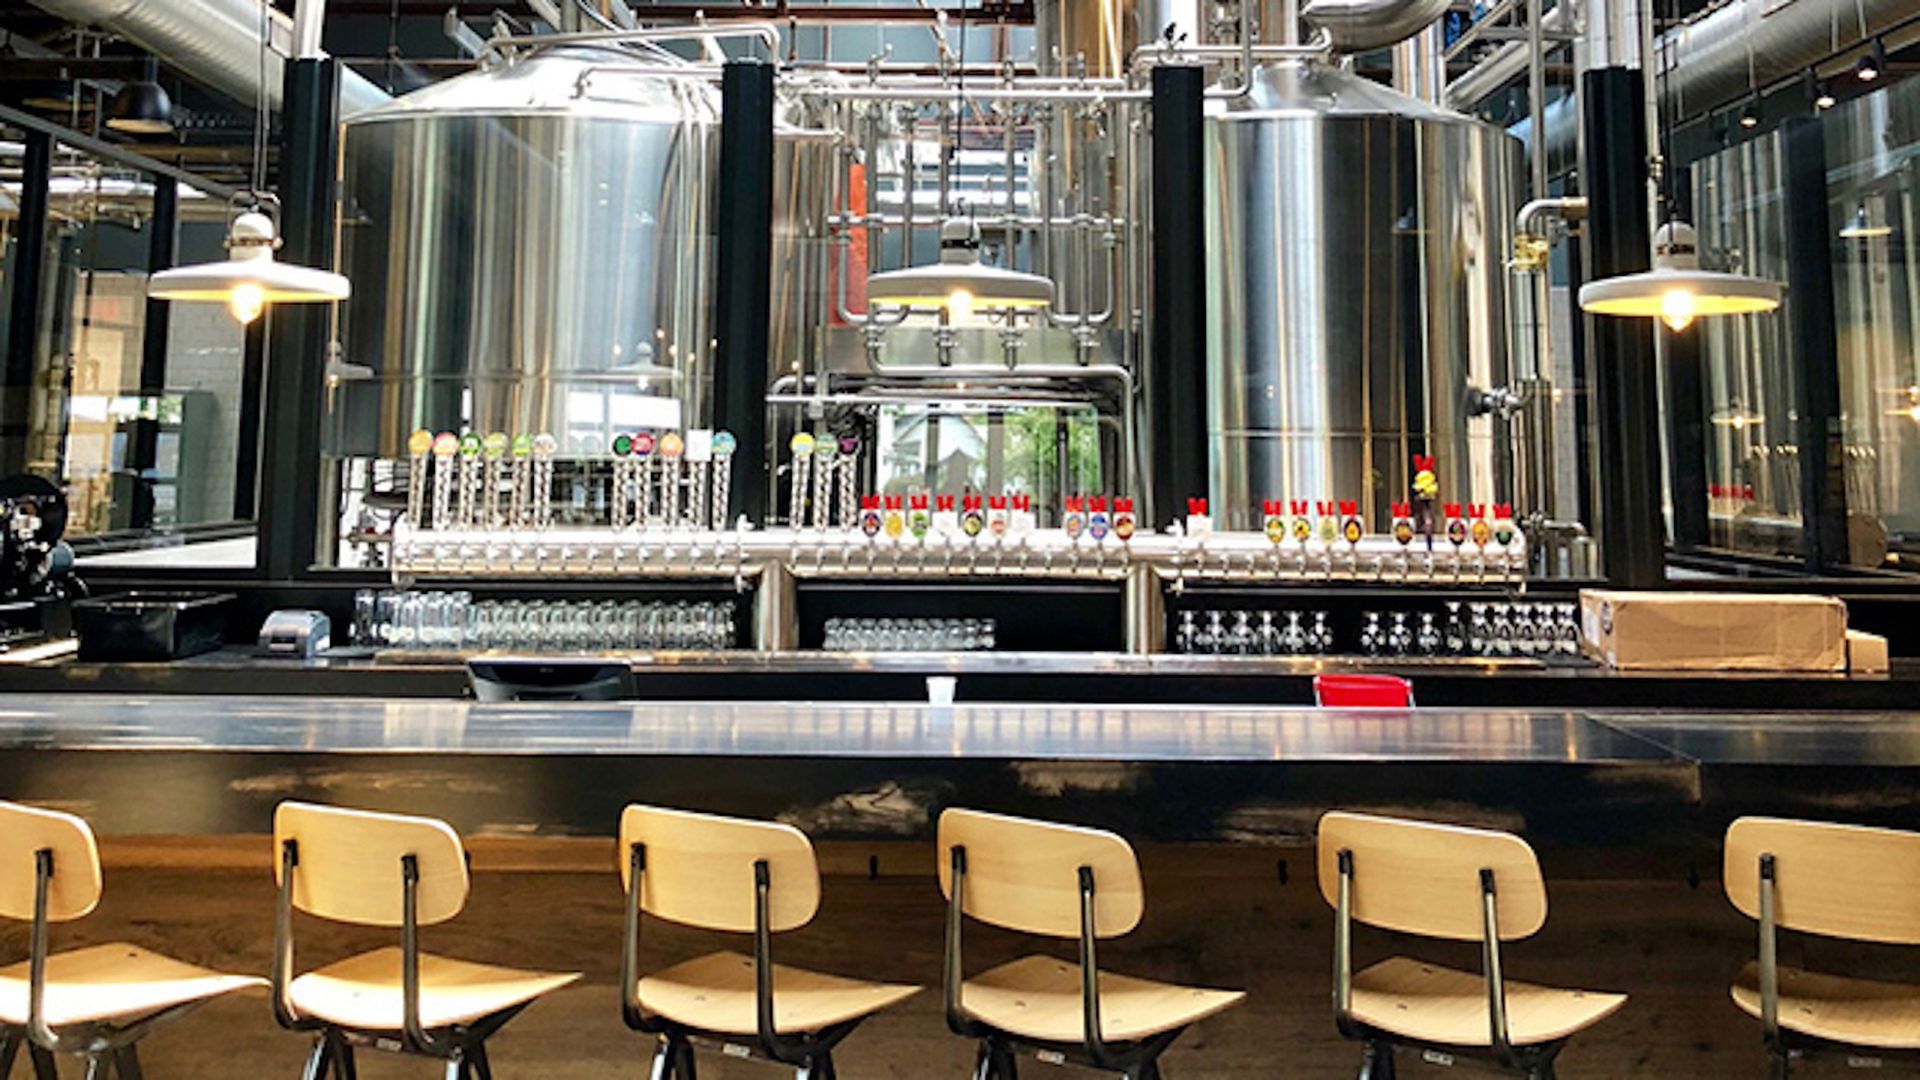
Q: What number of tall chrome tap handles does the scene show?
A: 14